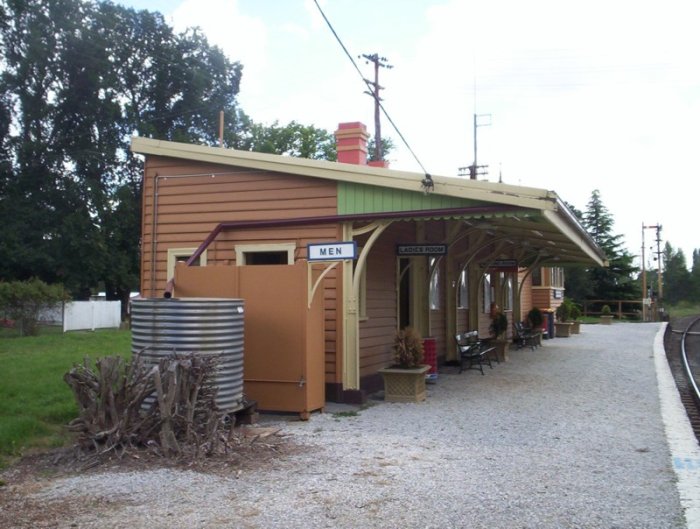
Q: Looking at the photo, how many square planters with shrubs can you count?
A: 6